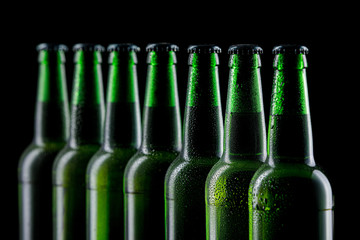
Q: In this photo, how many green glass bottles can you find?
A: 7